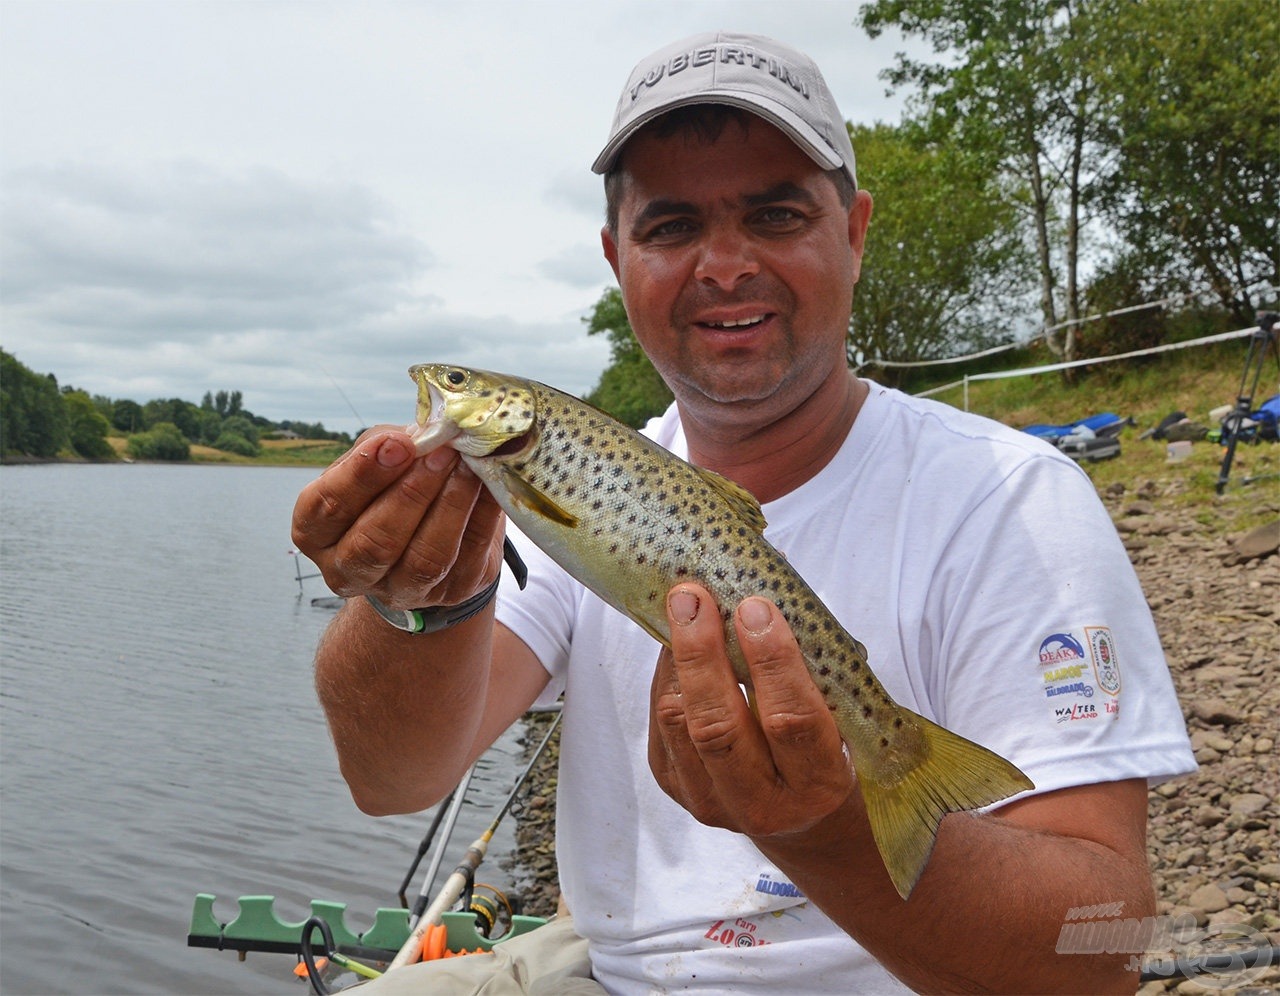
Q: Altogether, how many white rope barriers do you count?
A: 2